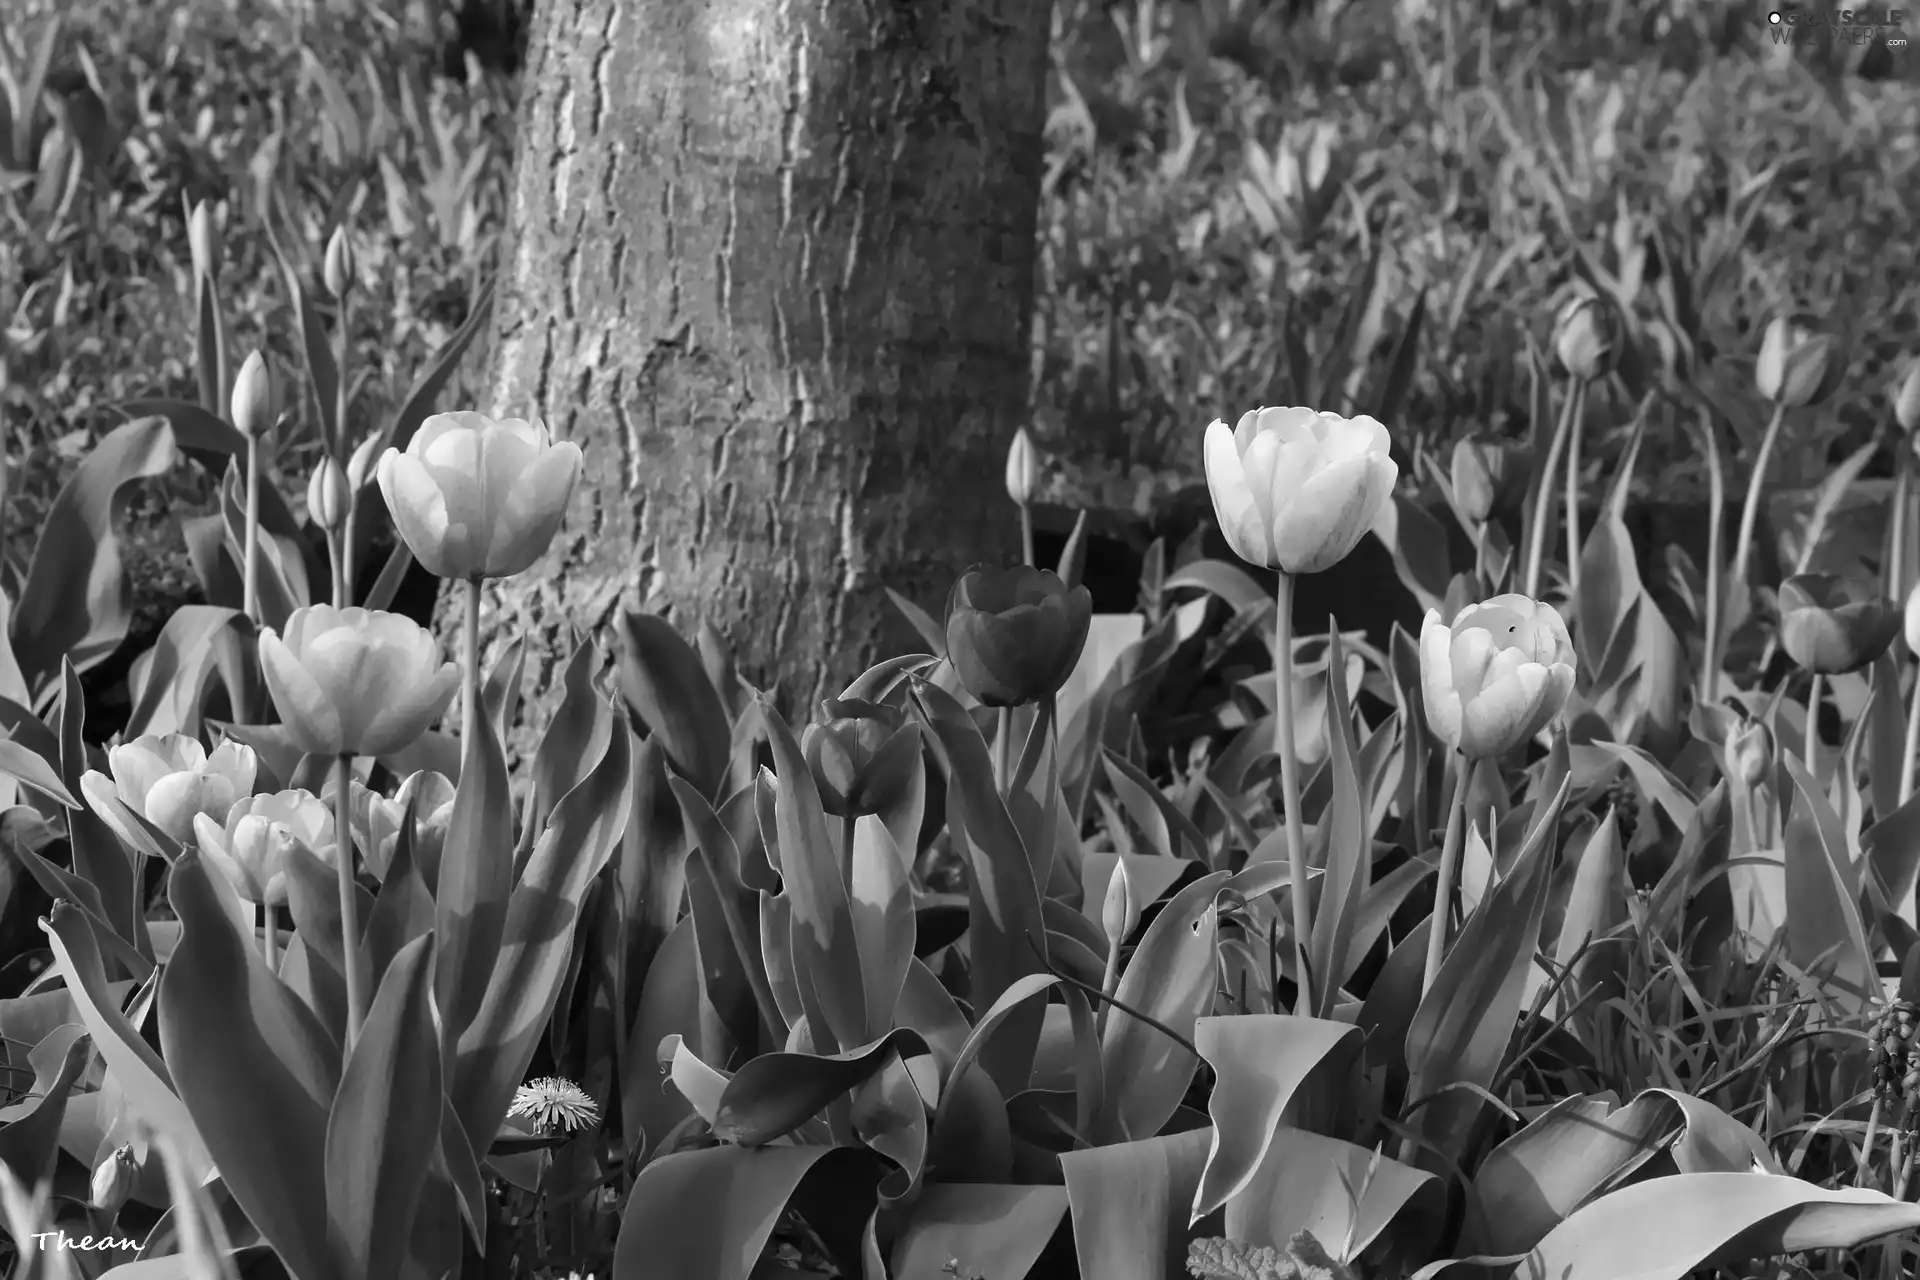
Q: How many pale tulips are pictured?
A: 7